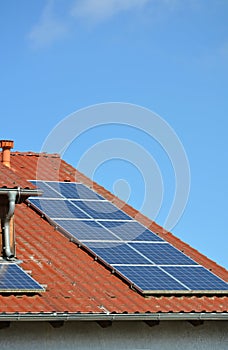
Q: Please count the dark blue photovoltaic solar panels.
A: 11